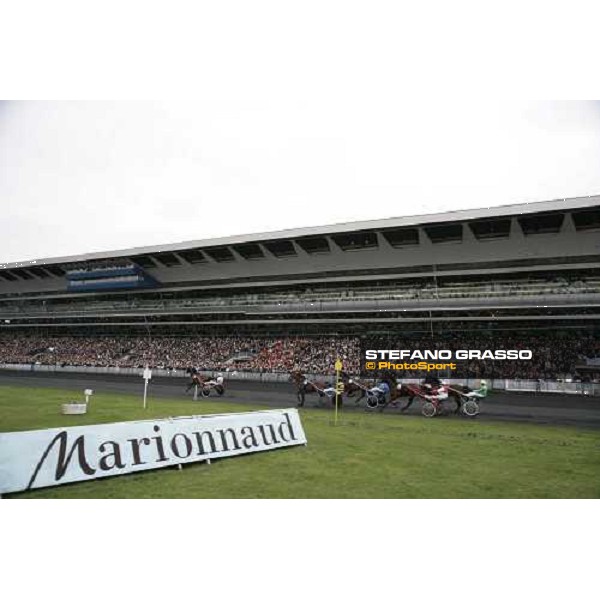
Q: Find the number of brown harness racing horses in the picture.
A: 5